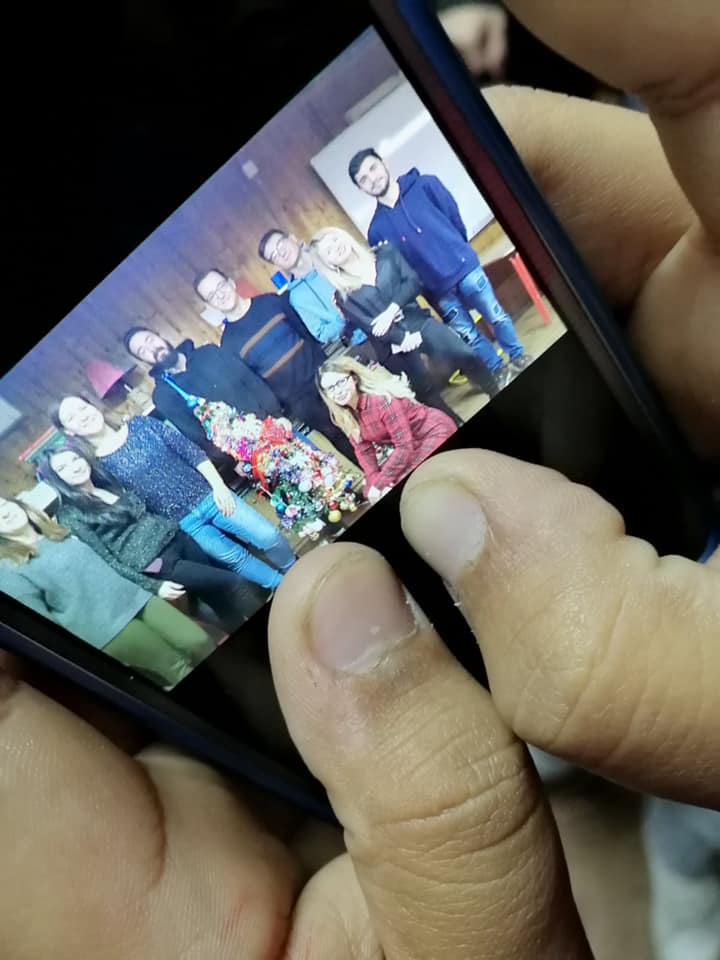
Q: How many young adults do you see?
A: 9